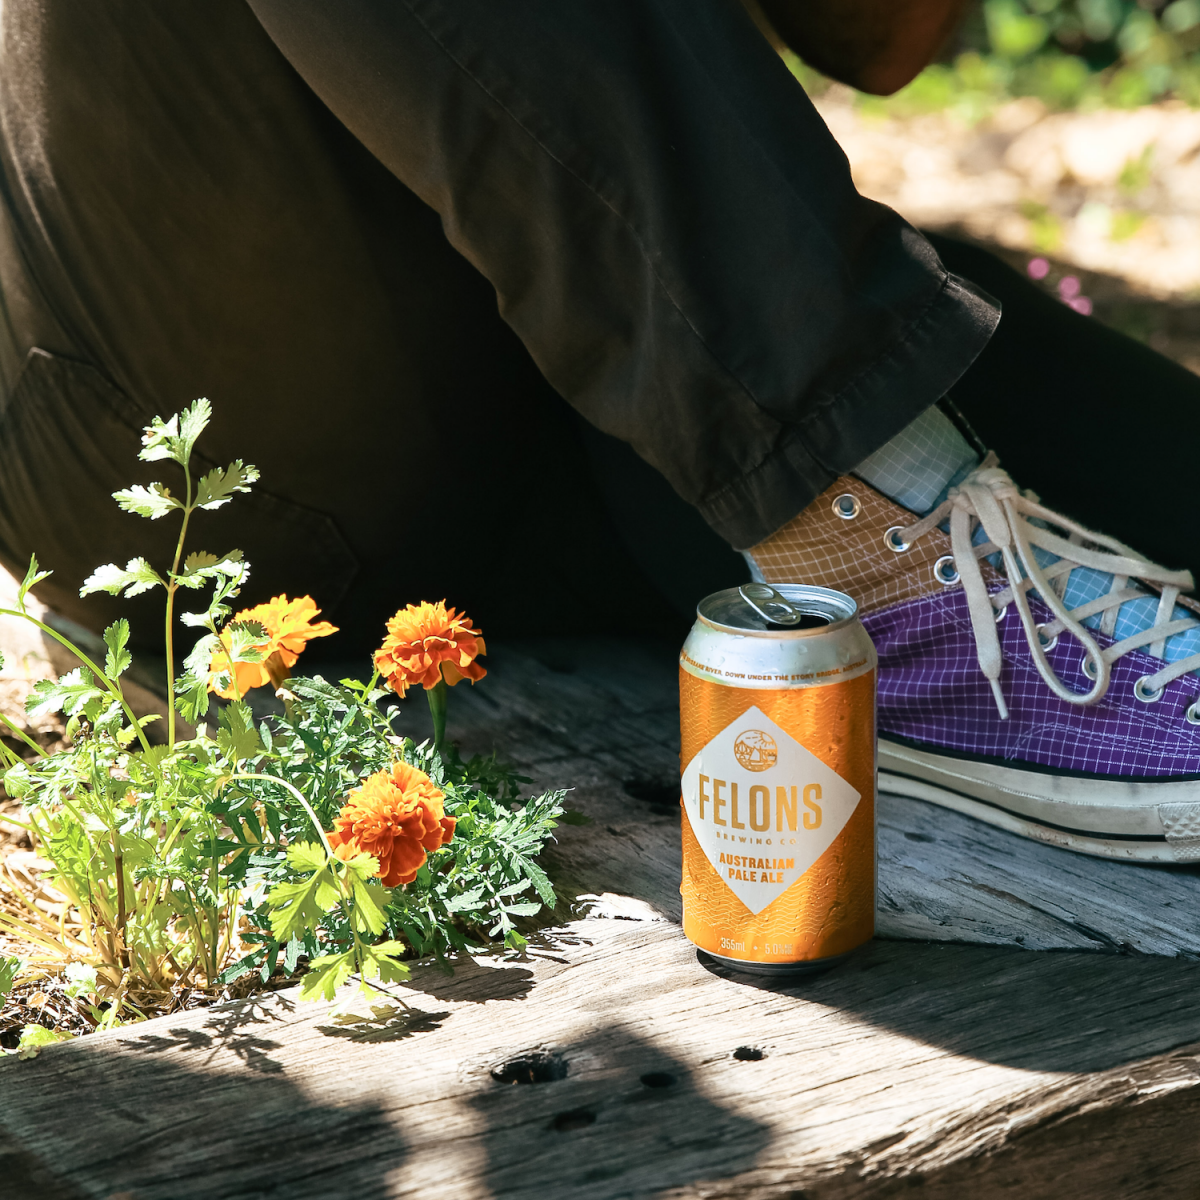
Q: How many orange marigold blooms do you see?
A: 3